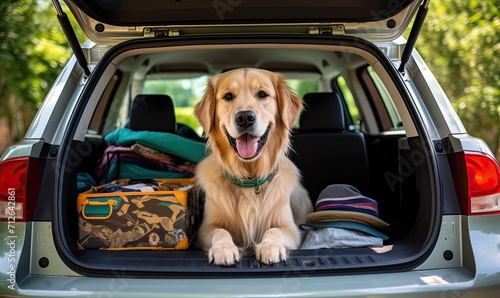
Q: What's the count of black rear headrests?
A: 2